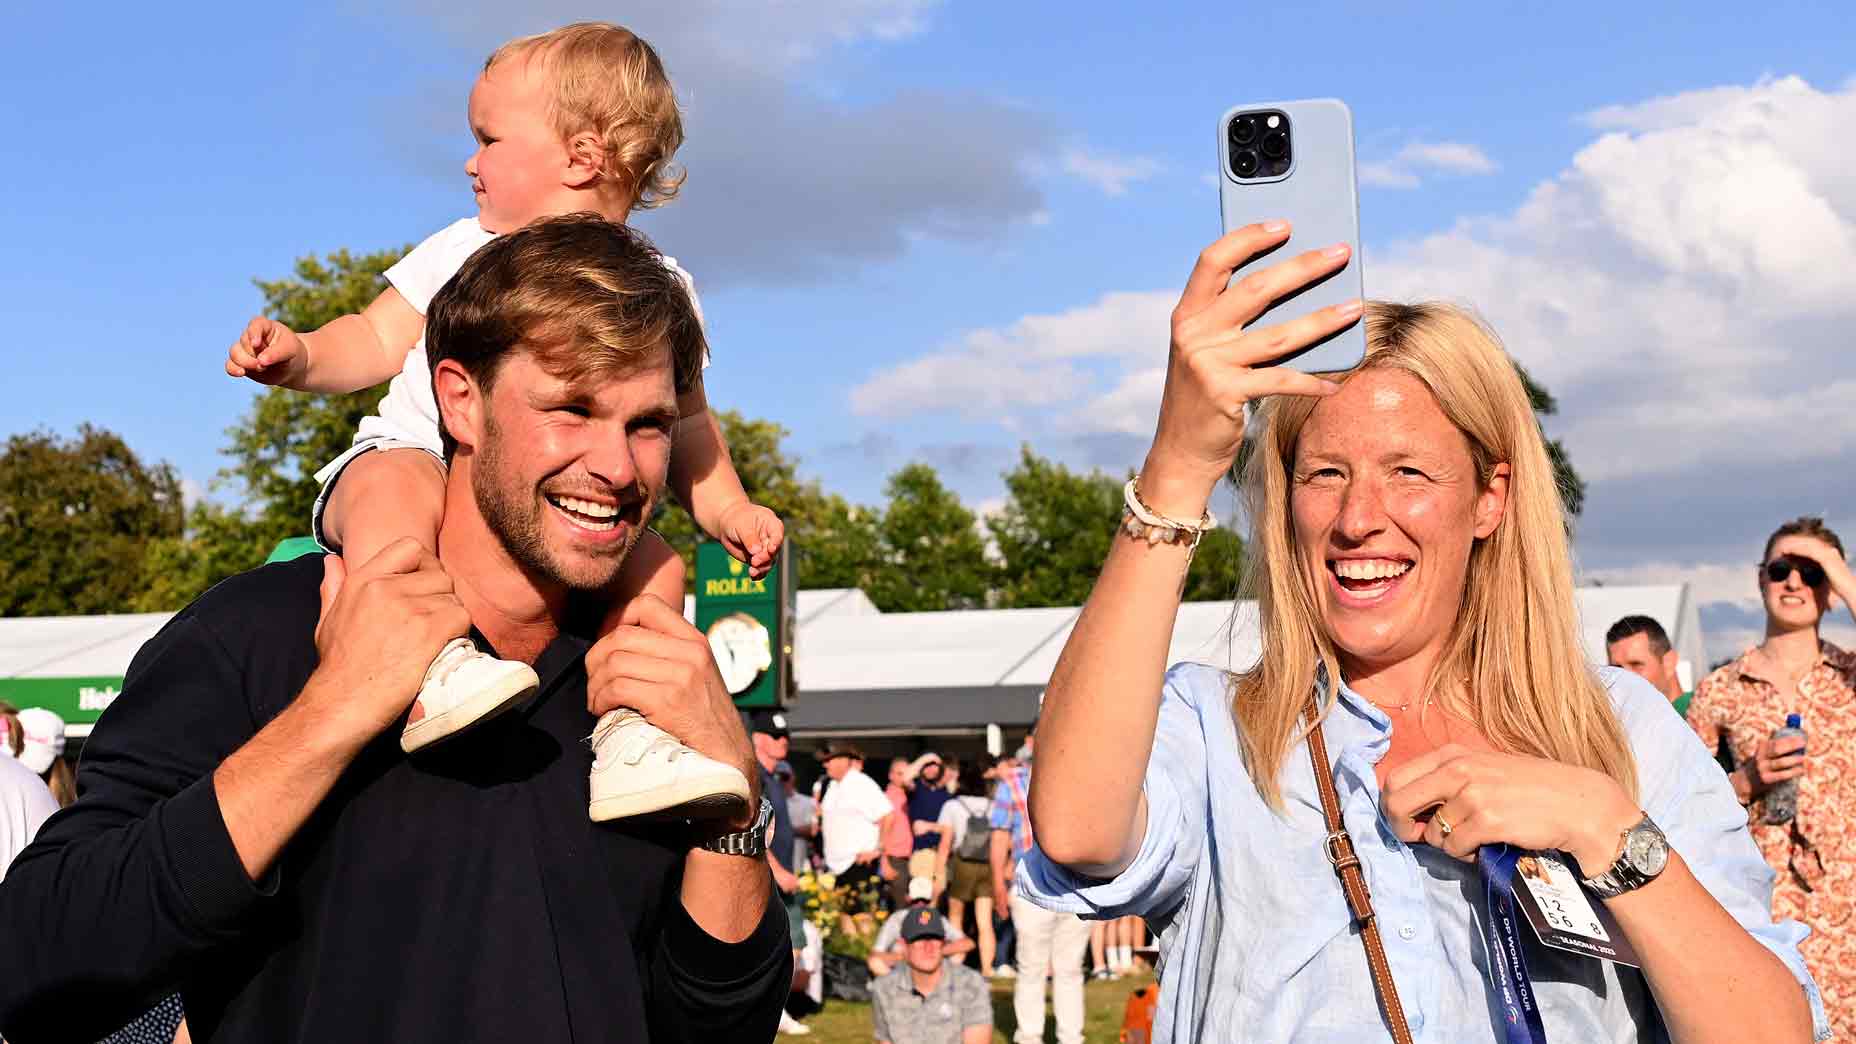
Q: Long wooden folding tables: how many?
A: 0